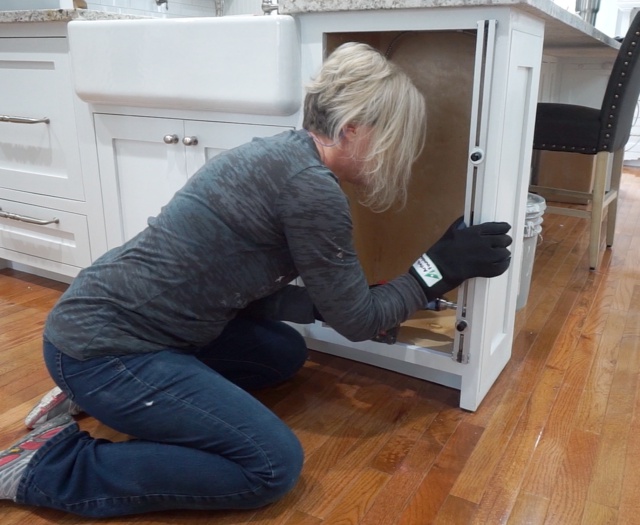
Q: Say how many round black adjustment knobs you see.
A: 2